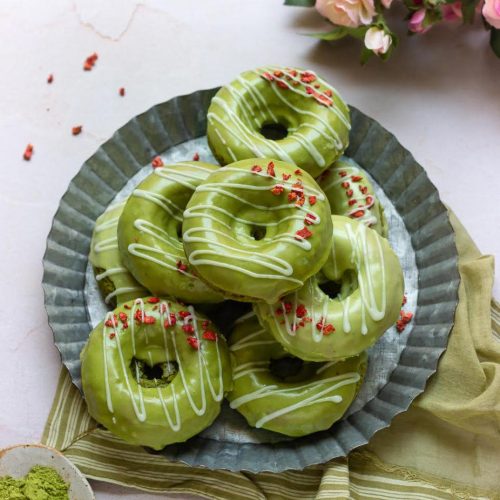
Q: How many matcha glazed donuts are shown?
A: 8